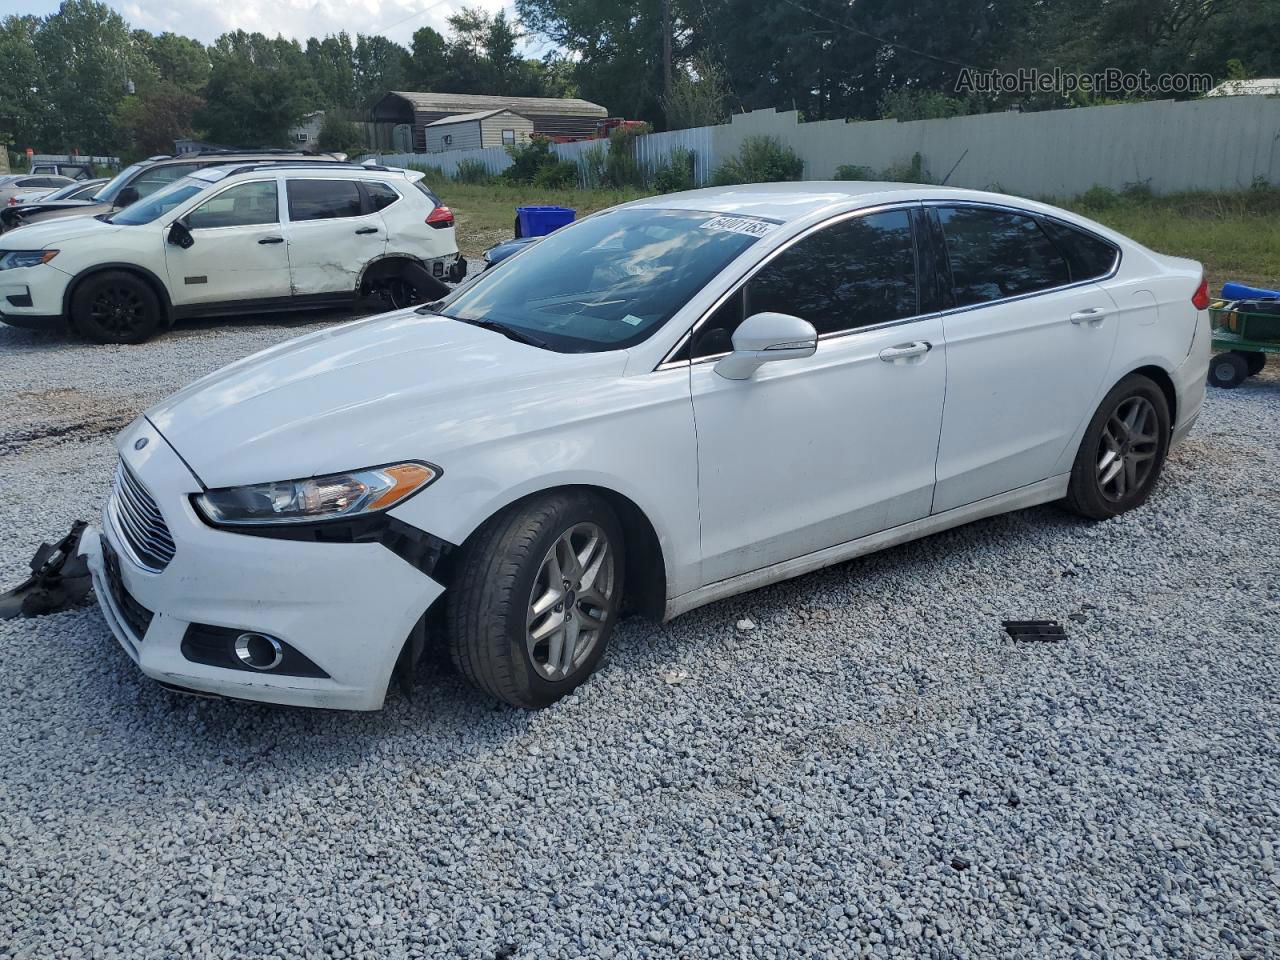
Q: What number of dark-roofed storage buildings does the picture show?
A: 1